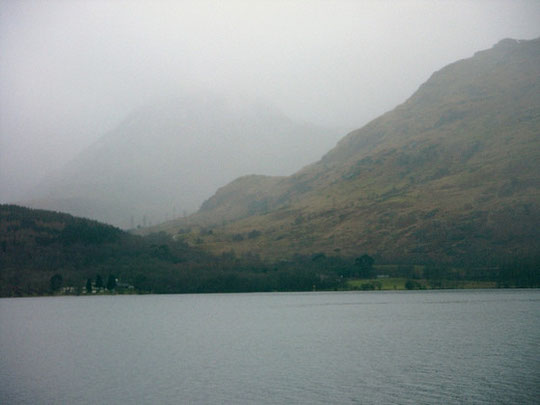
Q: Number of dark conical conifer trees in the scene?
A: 3